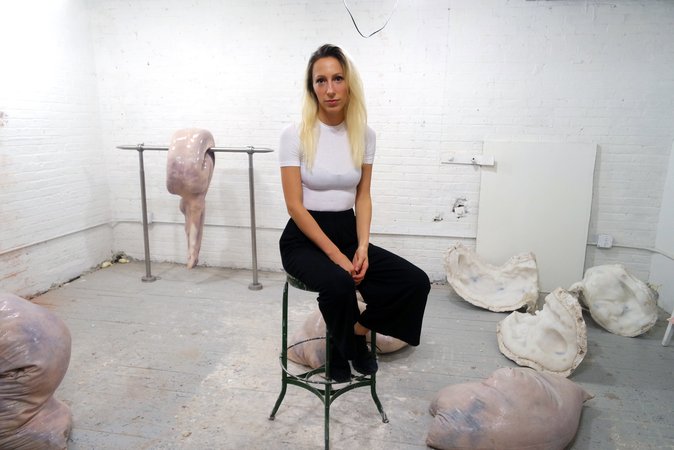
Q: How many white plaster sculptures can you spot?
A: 3